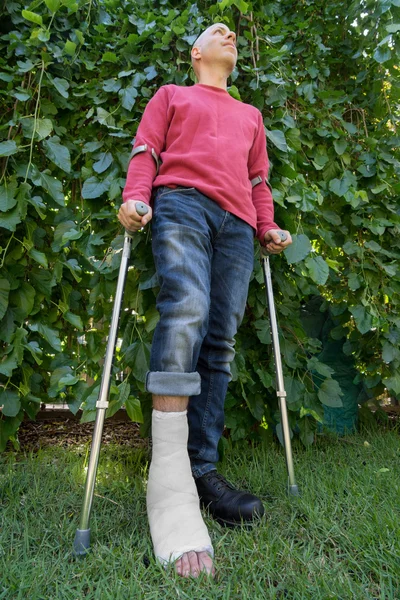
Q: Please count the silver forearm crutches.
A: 2